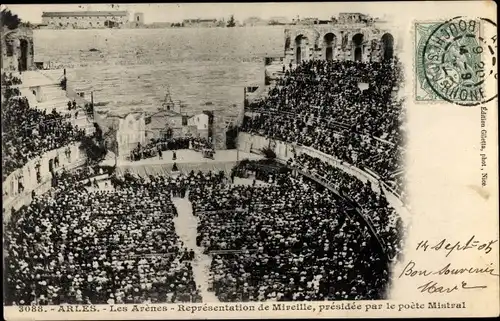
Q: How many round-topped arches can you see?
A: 5